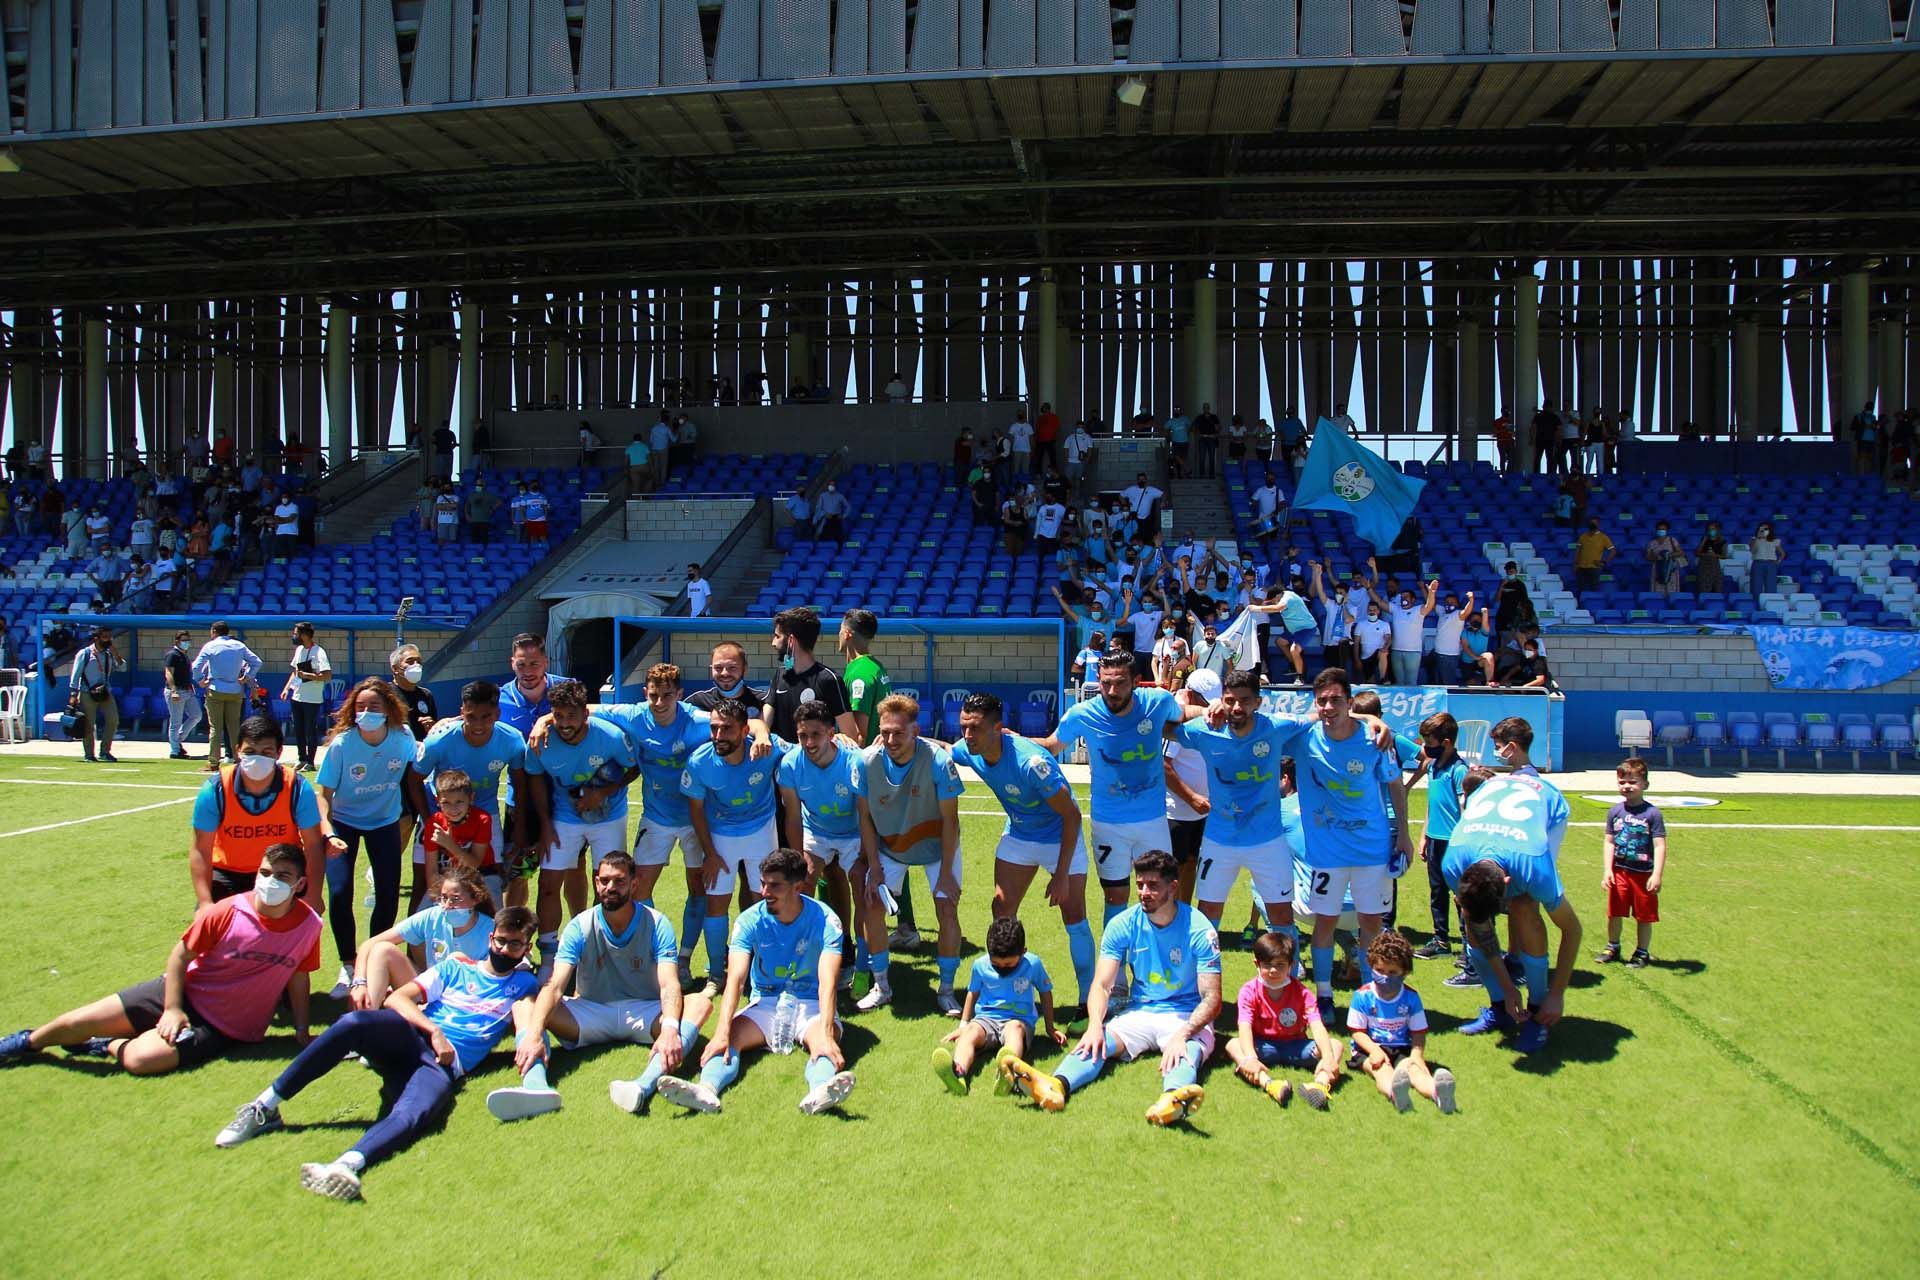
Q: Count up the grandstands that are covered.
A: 1